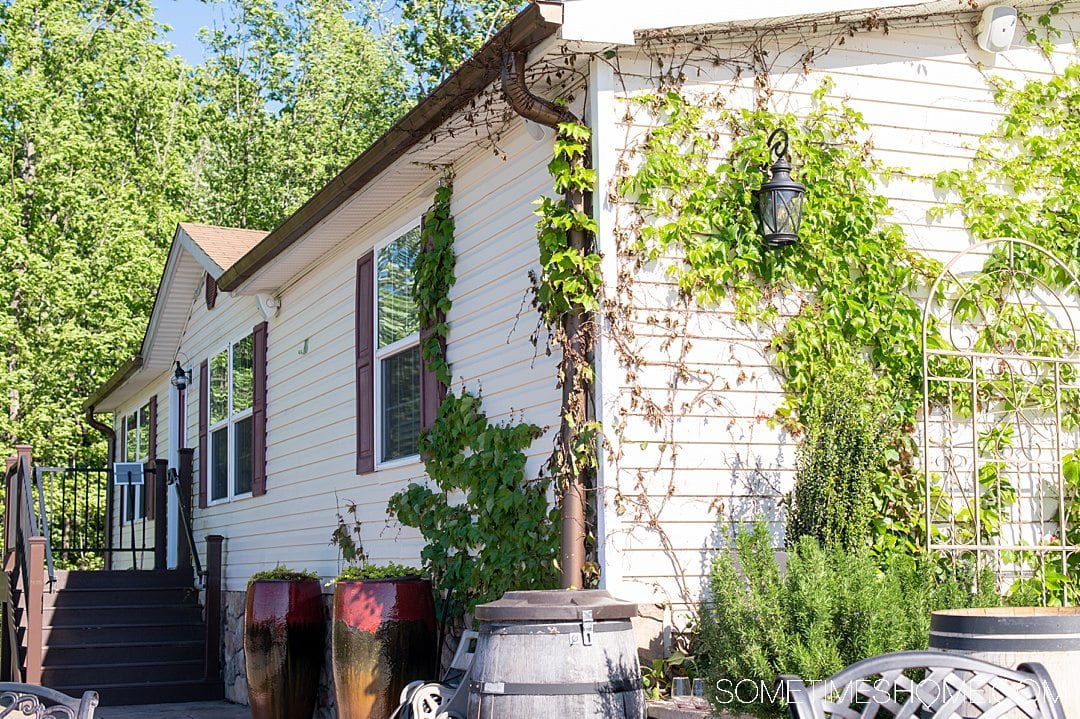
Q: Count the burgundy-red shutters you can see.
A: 6